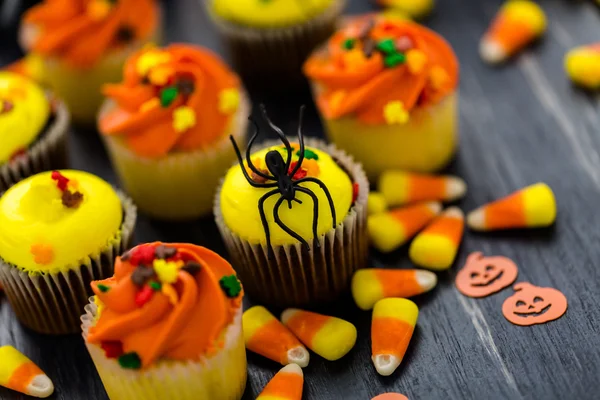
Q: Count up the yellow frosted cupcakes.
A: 4